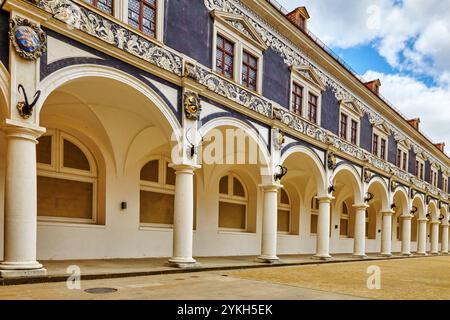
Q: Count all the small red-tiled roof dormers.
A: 4